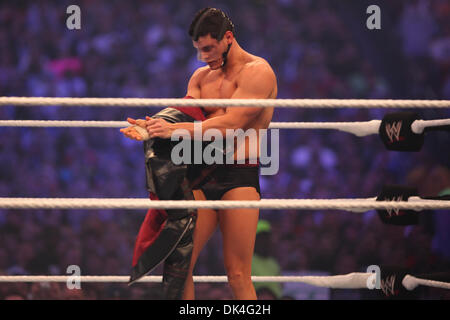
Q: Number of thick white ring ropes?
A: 4